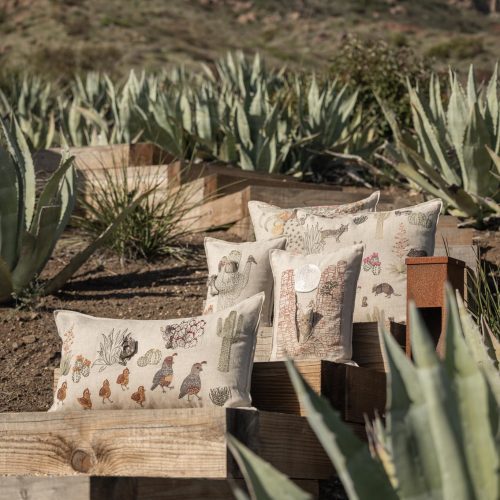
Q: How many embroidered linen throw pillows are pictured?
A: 5